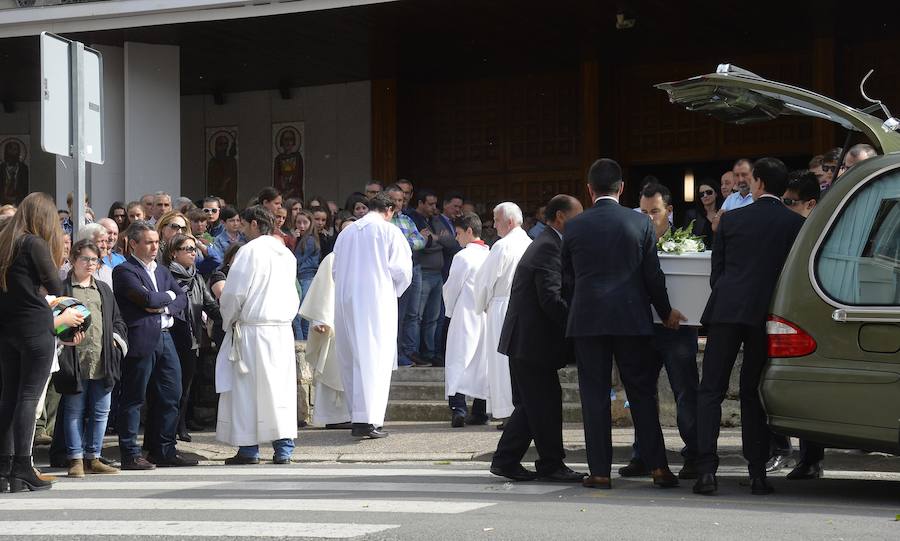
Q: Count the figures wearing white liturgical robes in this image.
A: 5